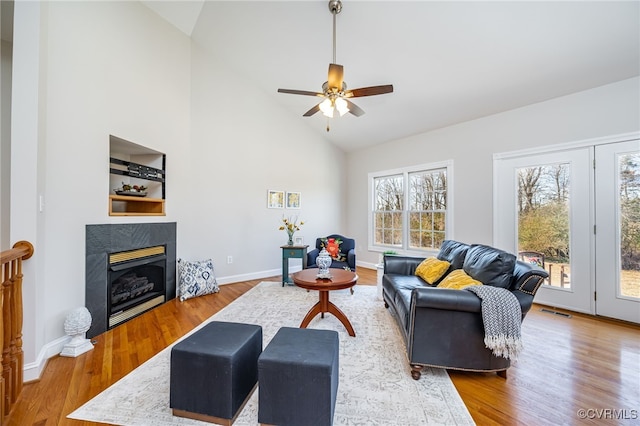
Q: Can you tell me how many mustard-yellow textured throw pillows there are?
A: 2